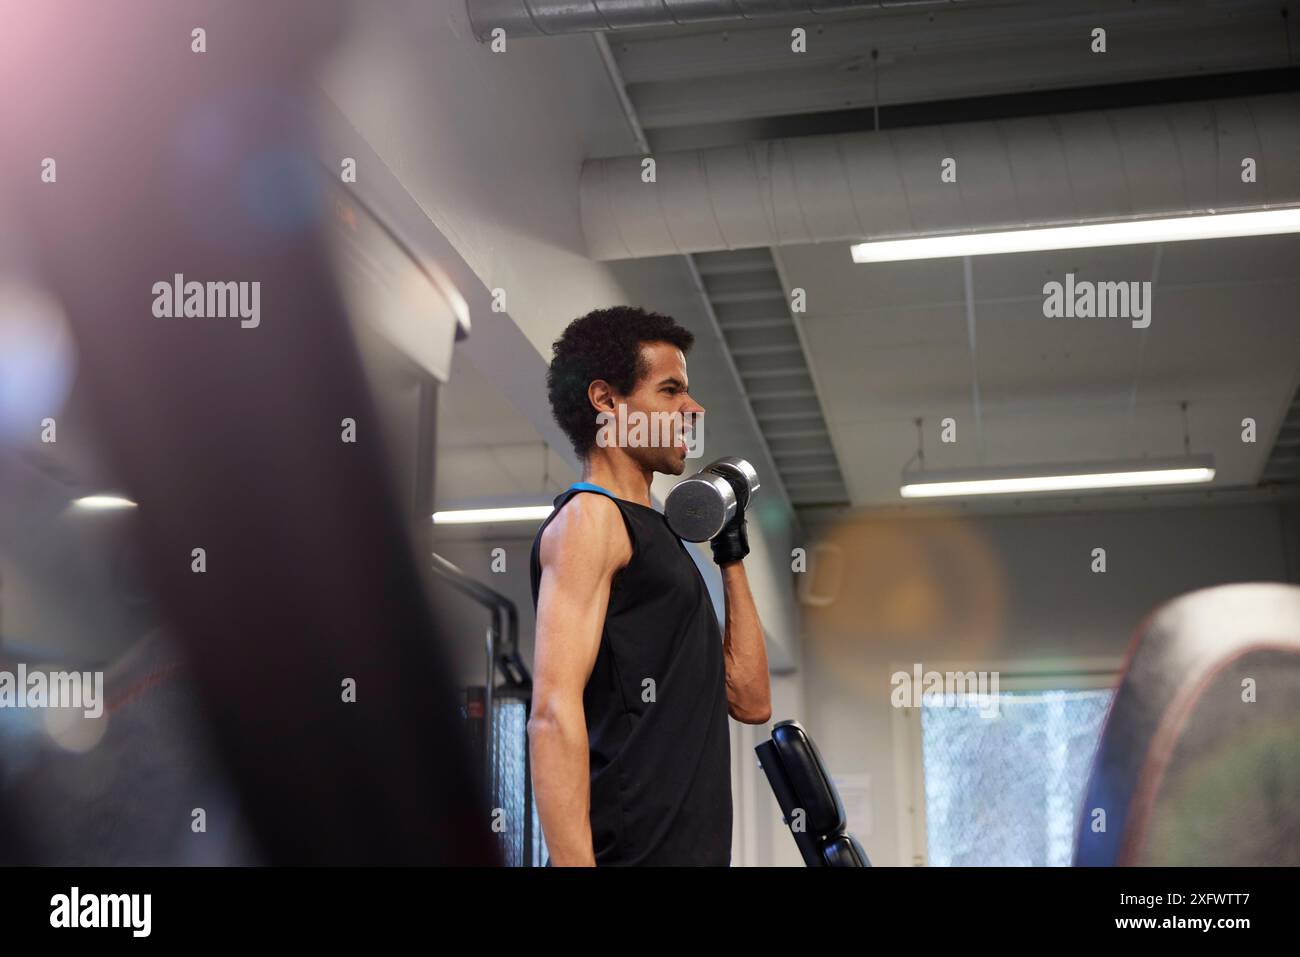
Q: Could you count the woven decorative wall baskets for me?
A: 0